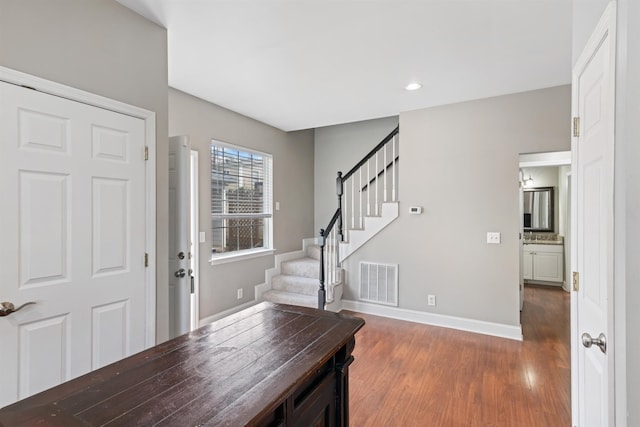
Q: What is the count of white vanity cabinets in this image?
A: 1